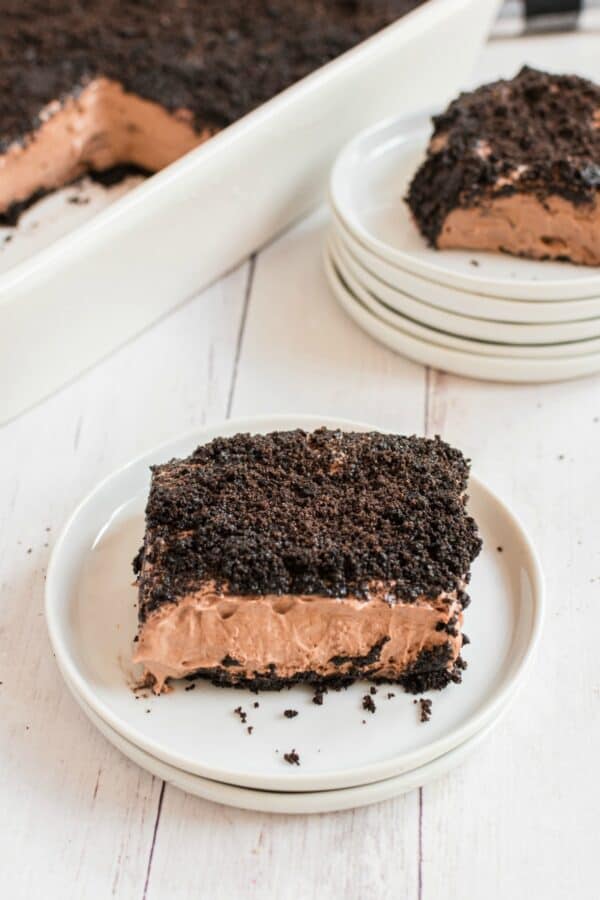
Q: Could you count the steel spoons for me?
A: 0